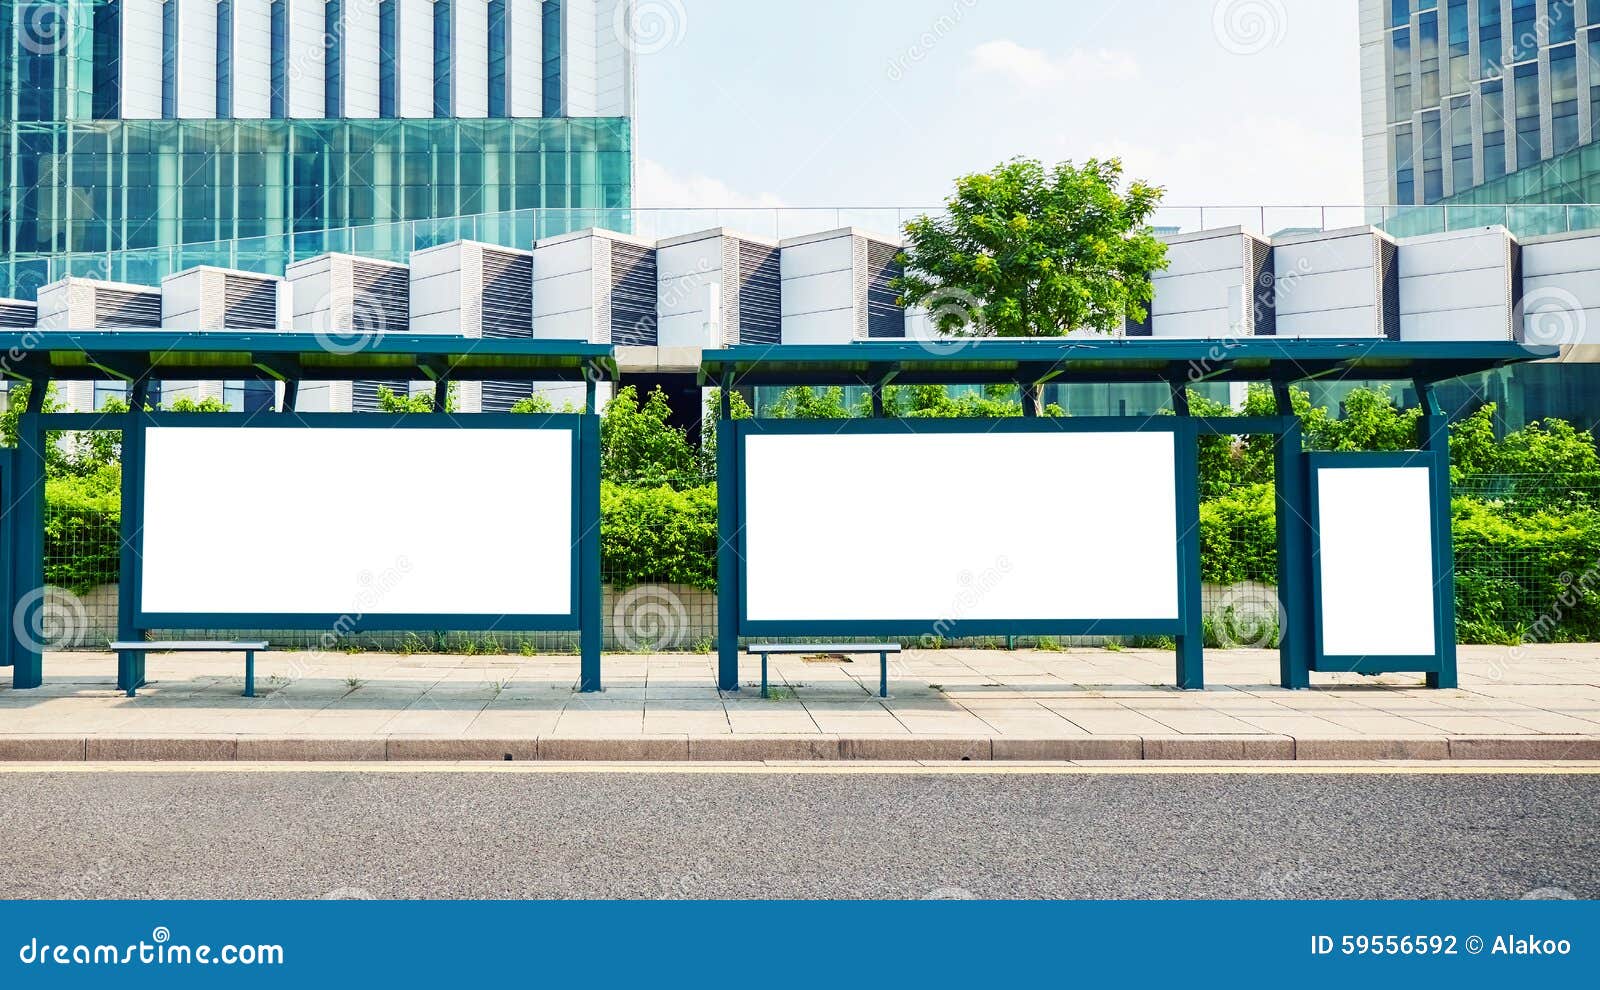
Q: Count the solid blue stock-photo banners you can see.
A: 1